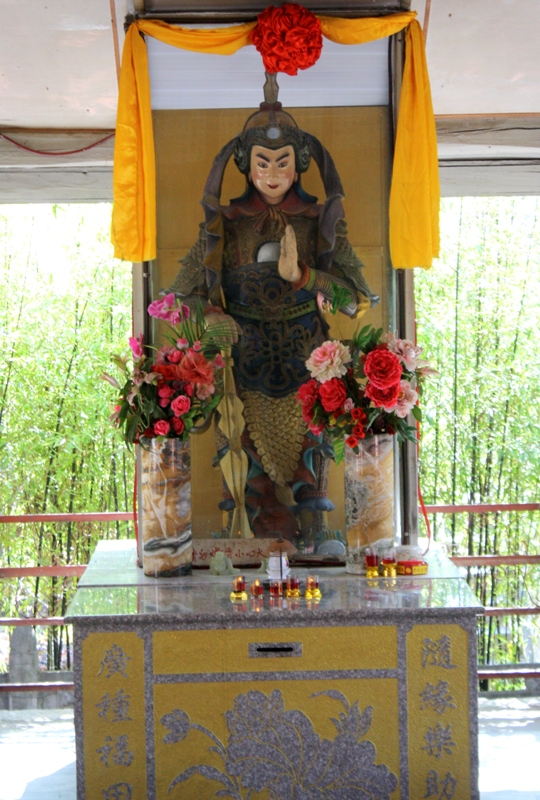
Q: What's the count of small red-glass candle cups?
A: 7